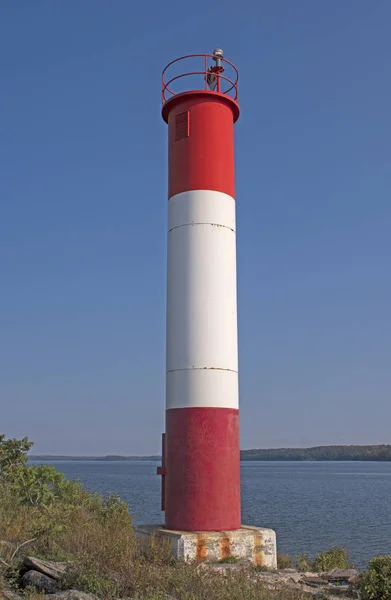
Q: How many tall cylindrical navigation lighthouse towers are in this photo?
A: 1